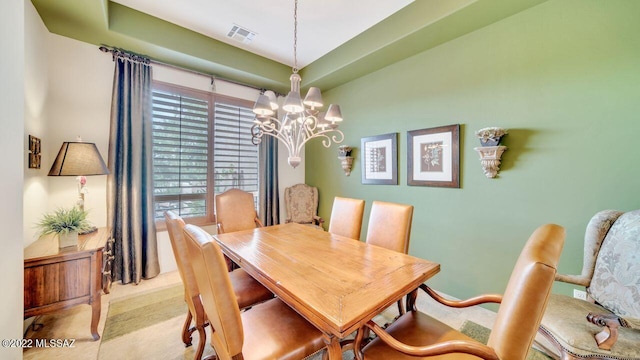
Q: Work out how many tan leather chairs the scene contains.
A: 6